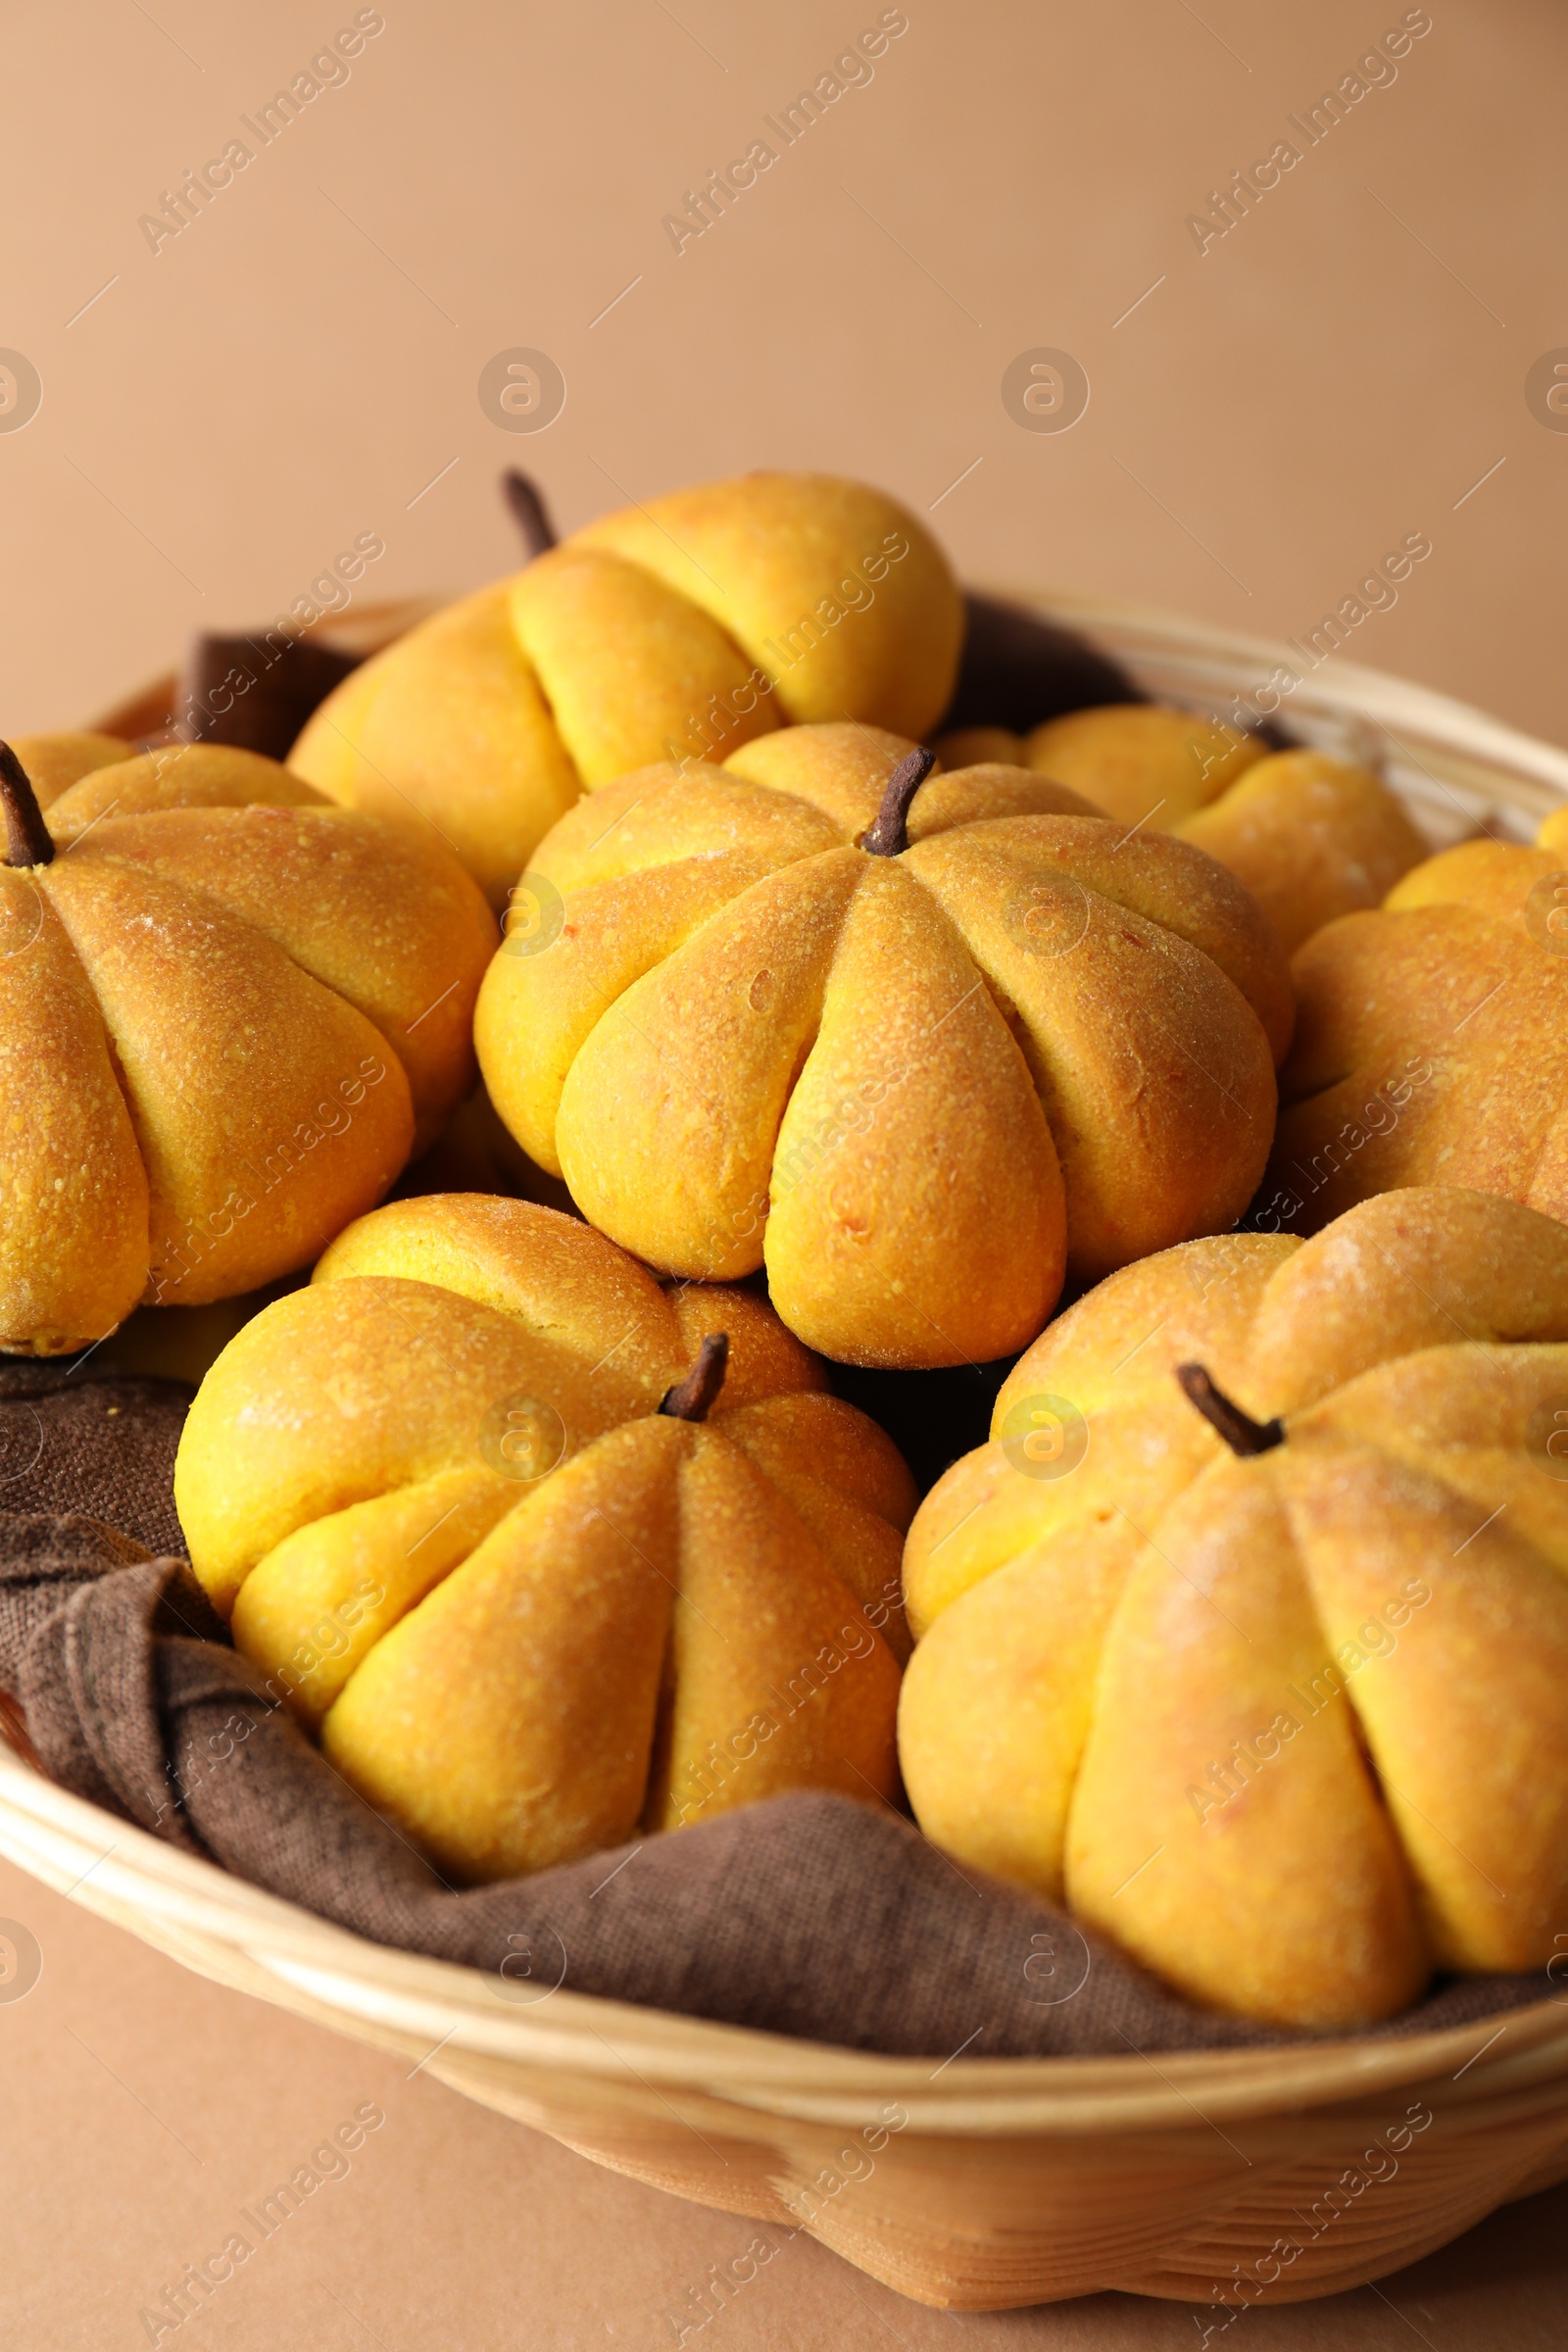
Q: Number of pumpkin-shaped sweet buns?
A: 7